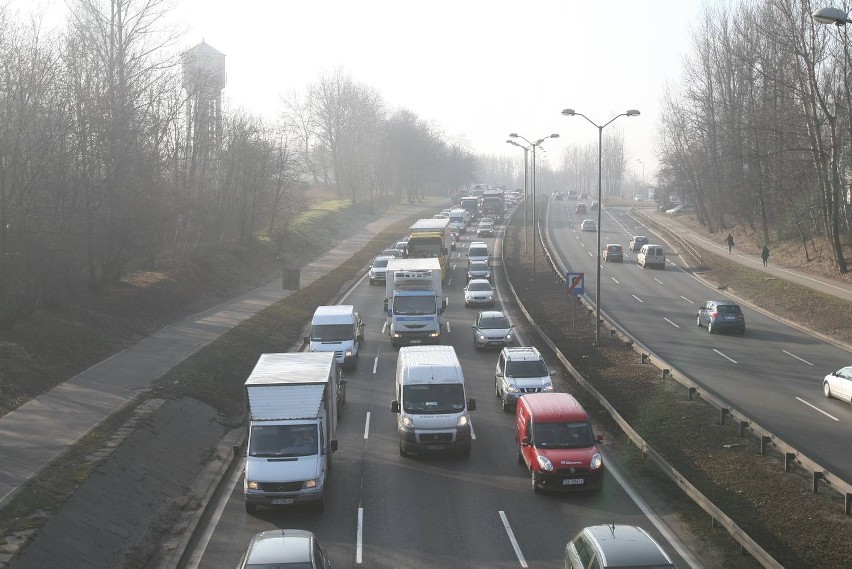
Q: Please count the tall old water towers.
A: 1